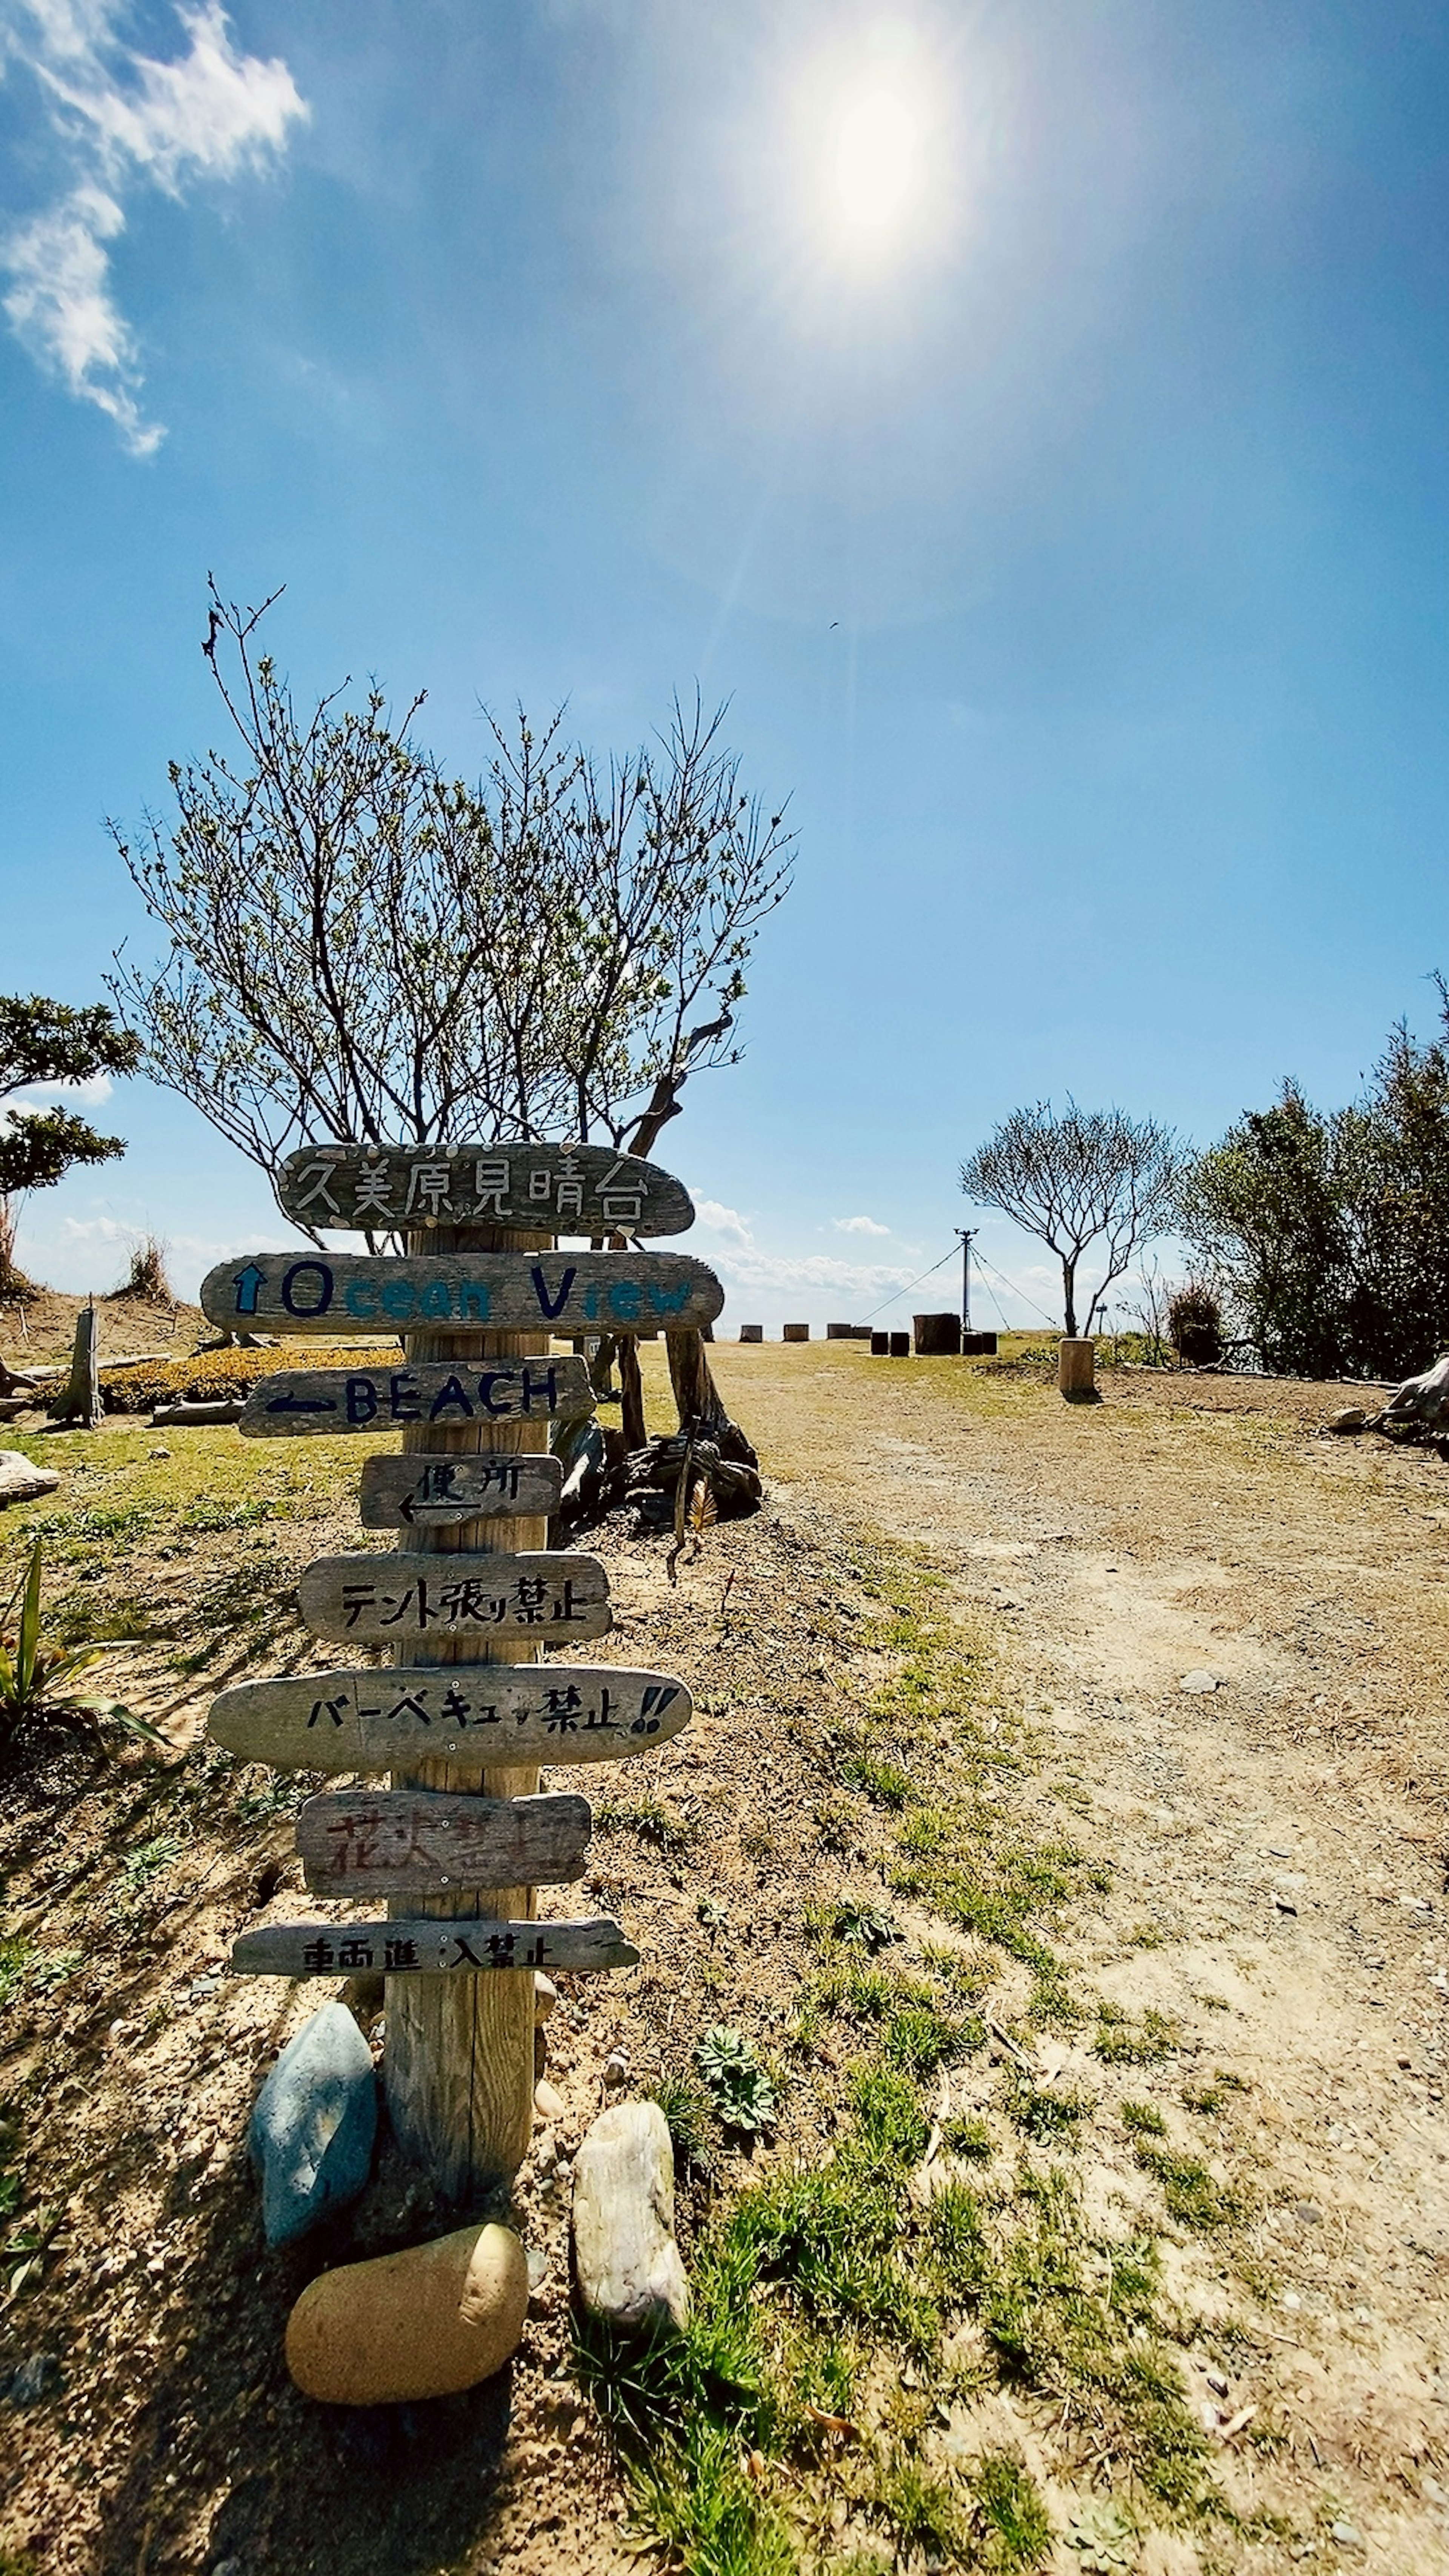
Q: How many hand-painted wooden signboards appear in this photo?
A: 8